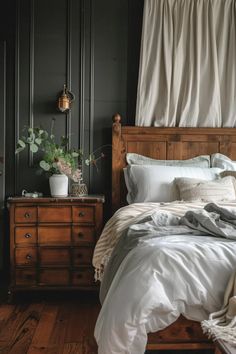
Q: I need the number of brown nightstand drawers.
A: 4